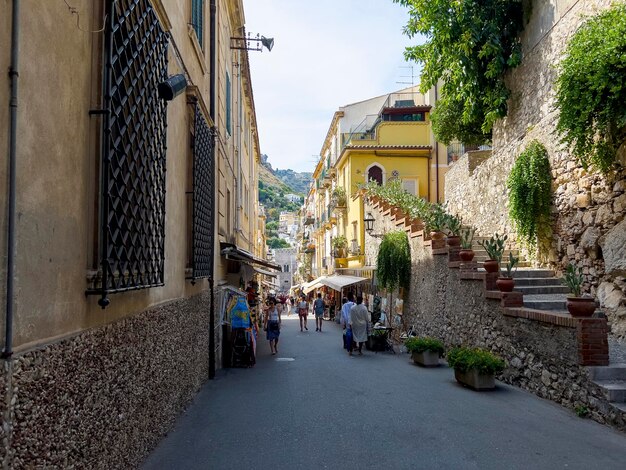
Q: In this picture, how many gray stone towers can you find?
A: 1